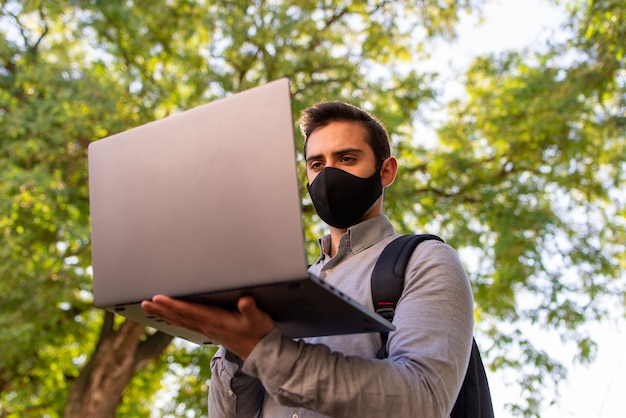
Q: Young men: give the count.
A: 1